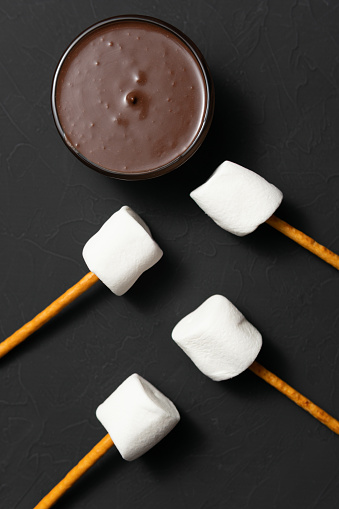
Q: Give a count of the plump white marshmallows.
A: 4